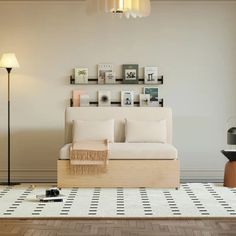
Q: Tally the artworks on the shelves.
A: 11